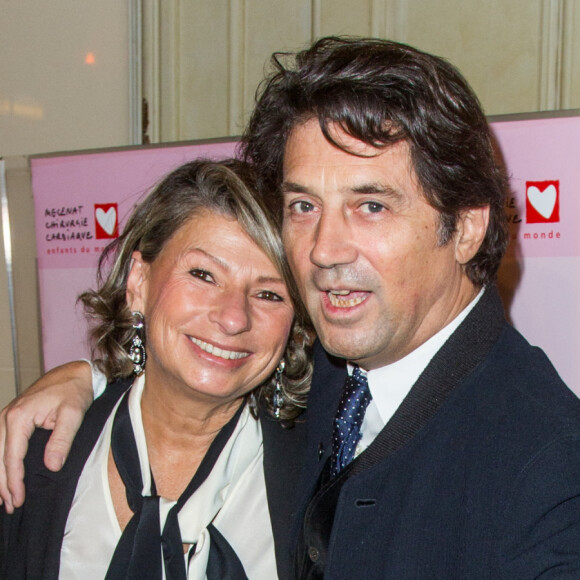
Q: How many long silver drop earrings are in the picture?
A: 2